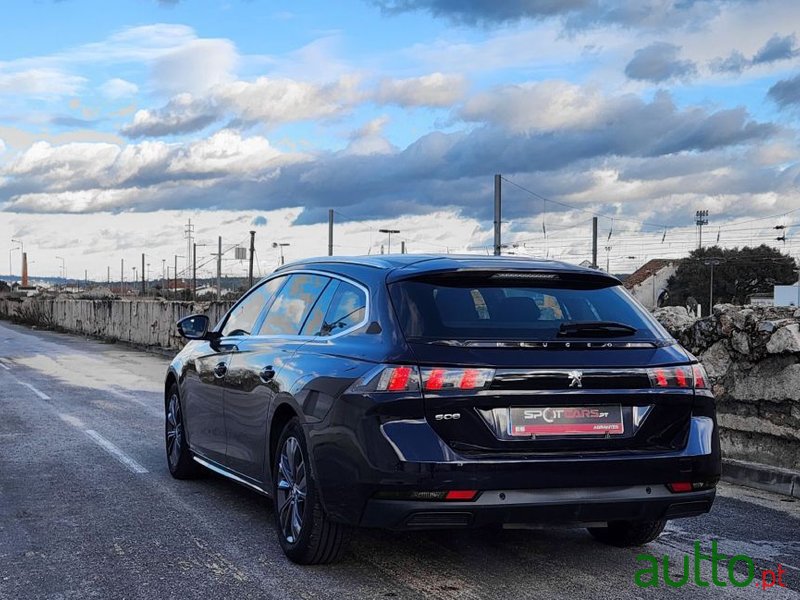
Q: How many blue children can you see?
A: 0